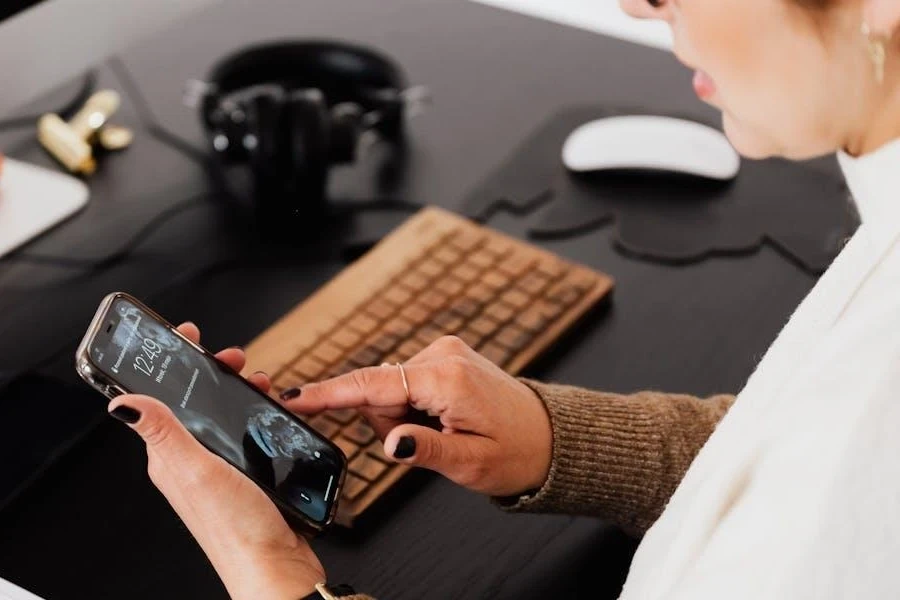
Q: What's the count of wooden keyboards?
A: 1